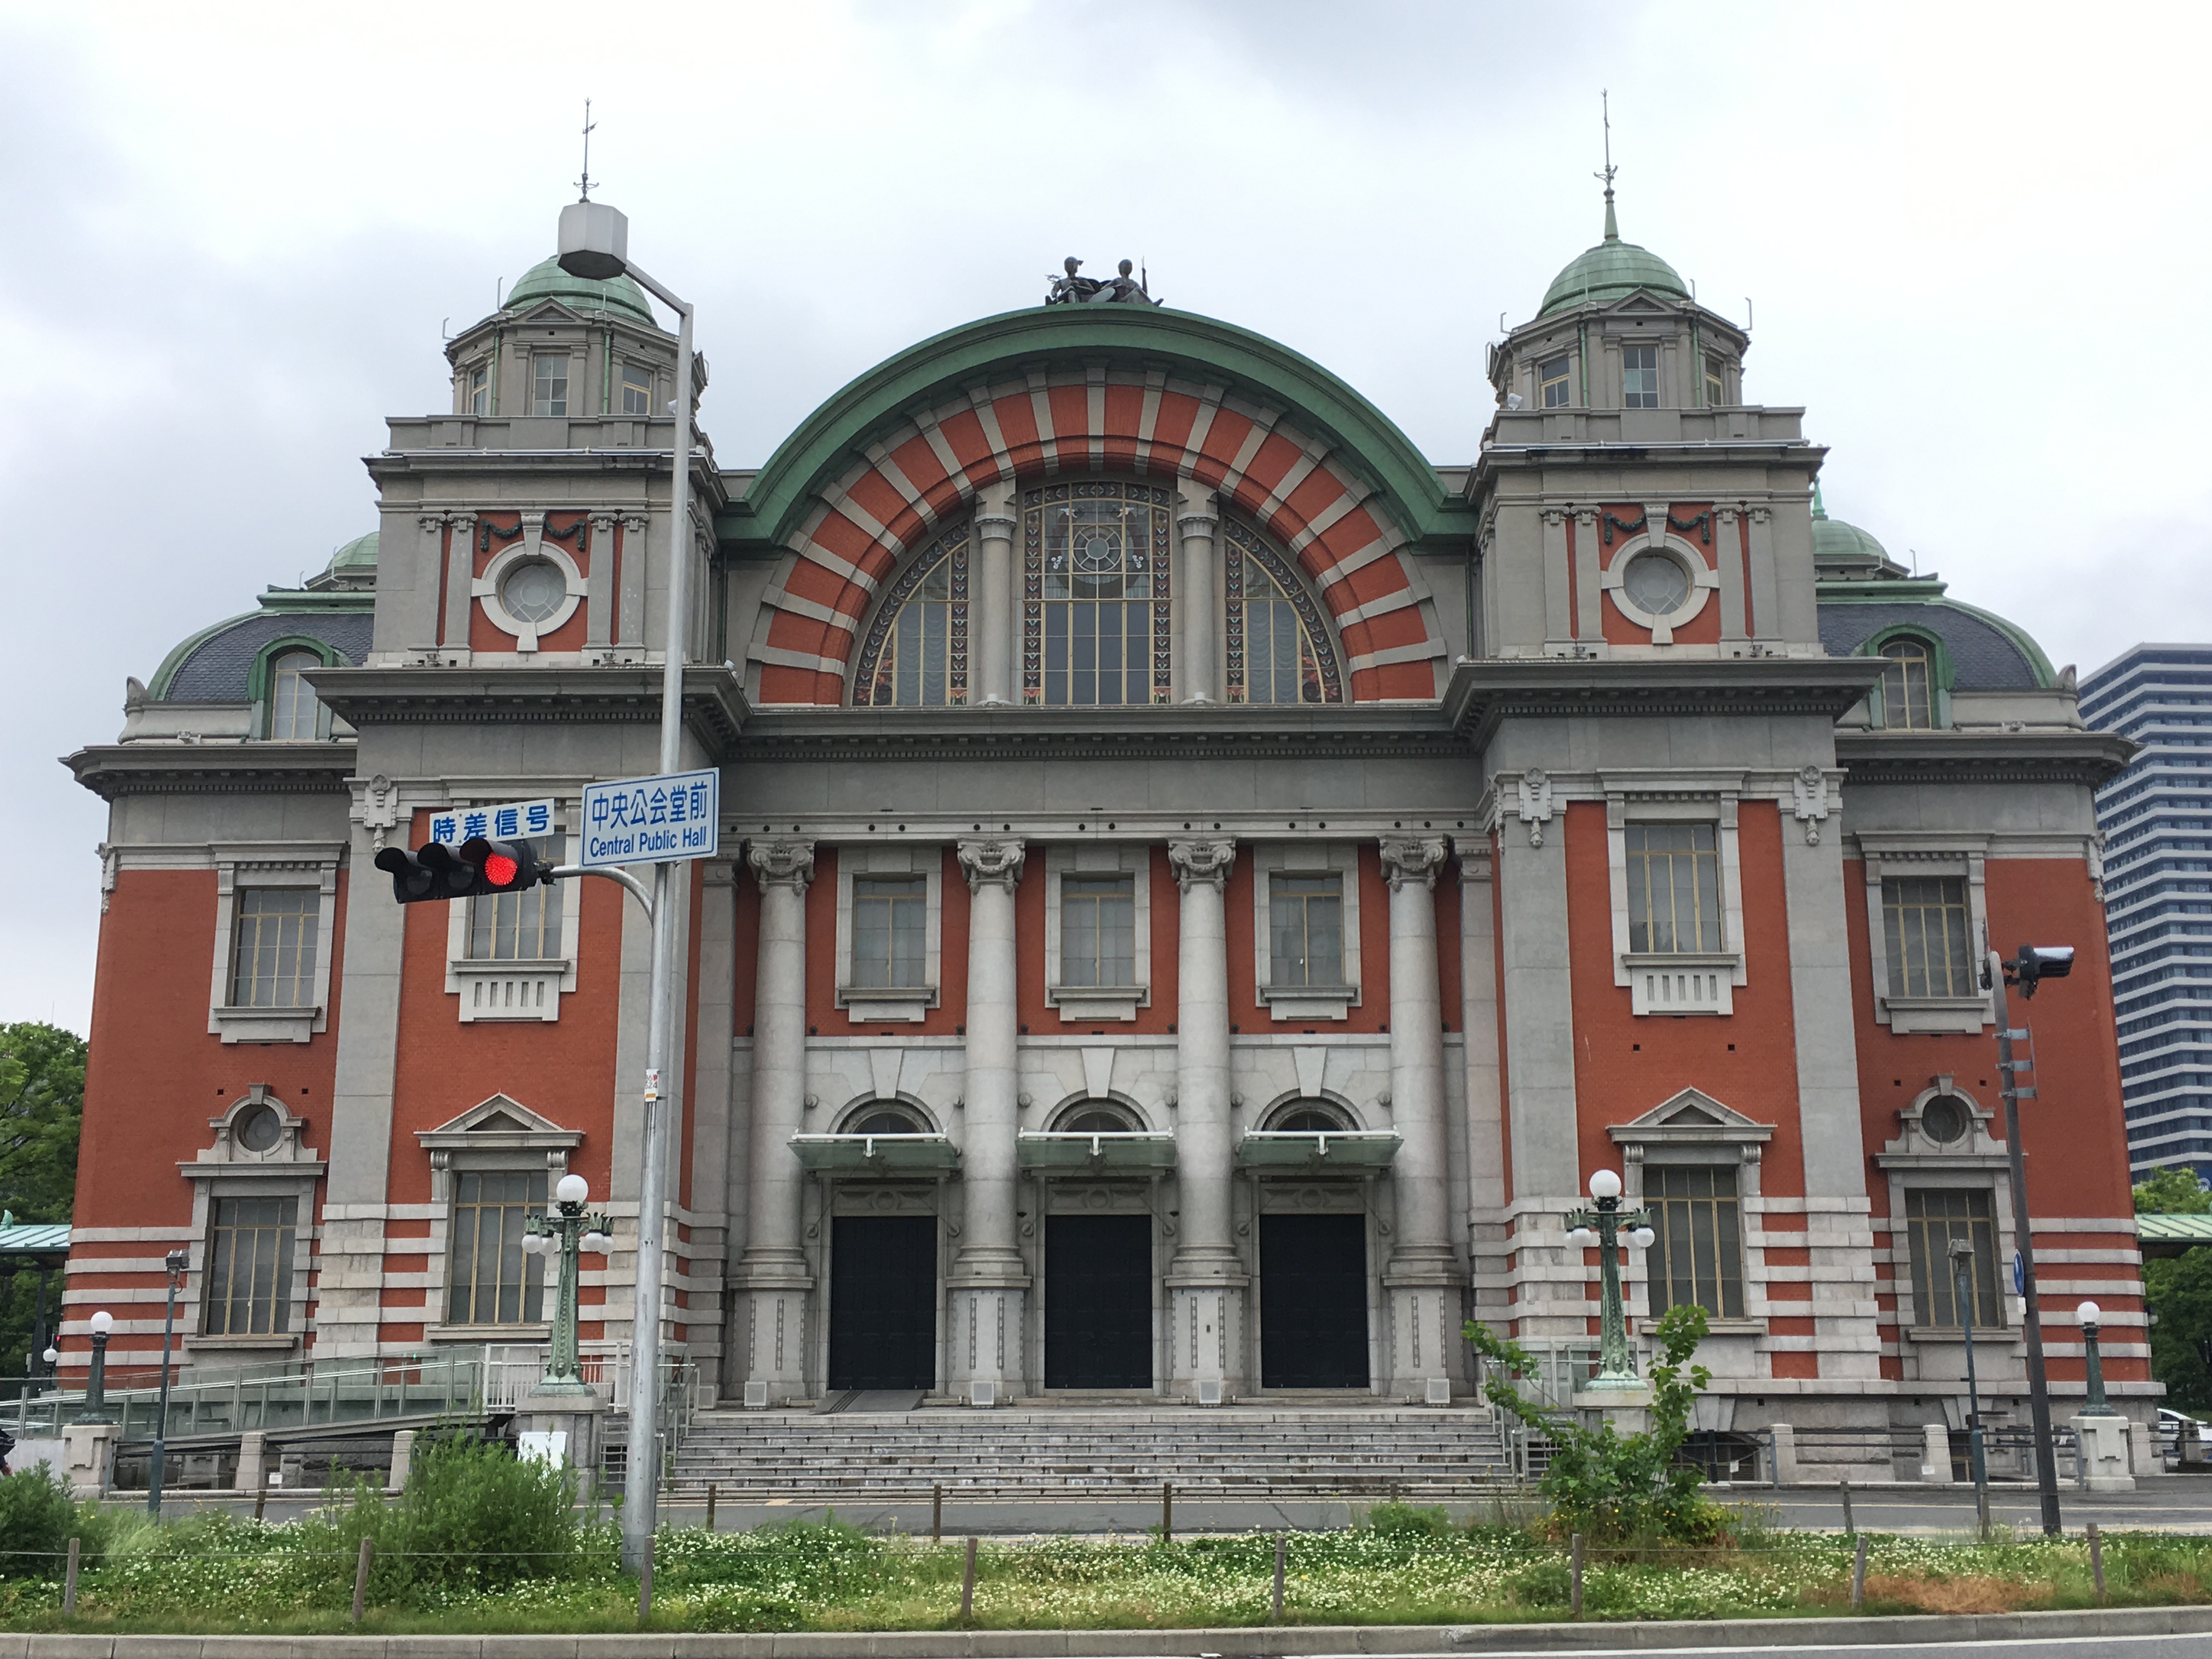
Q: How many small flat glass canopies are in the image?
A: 3